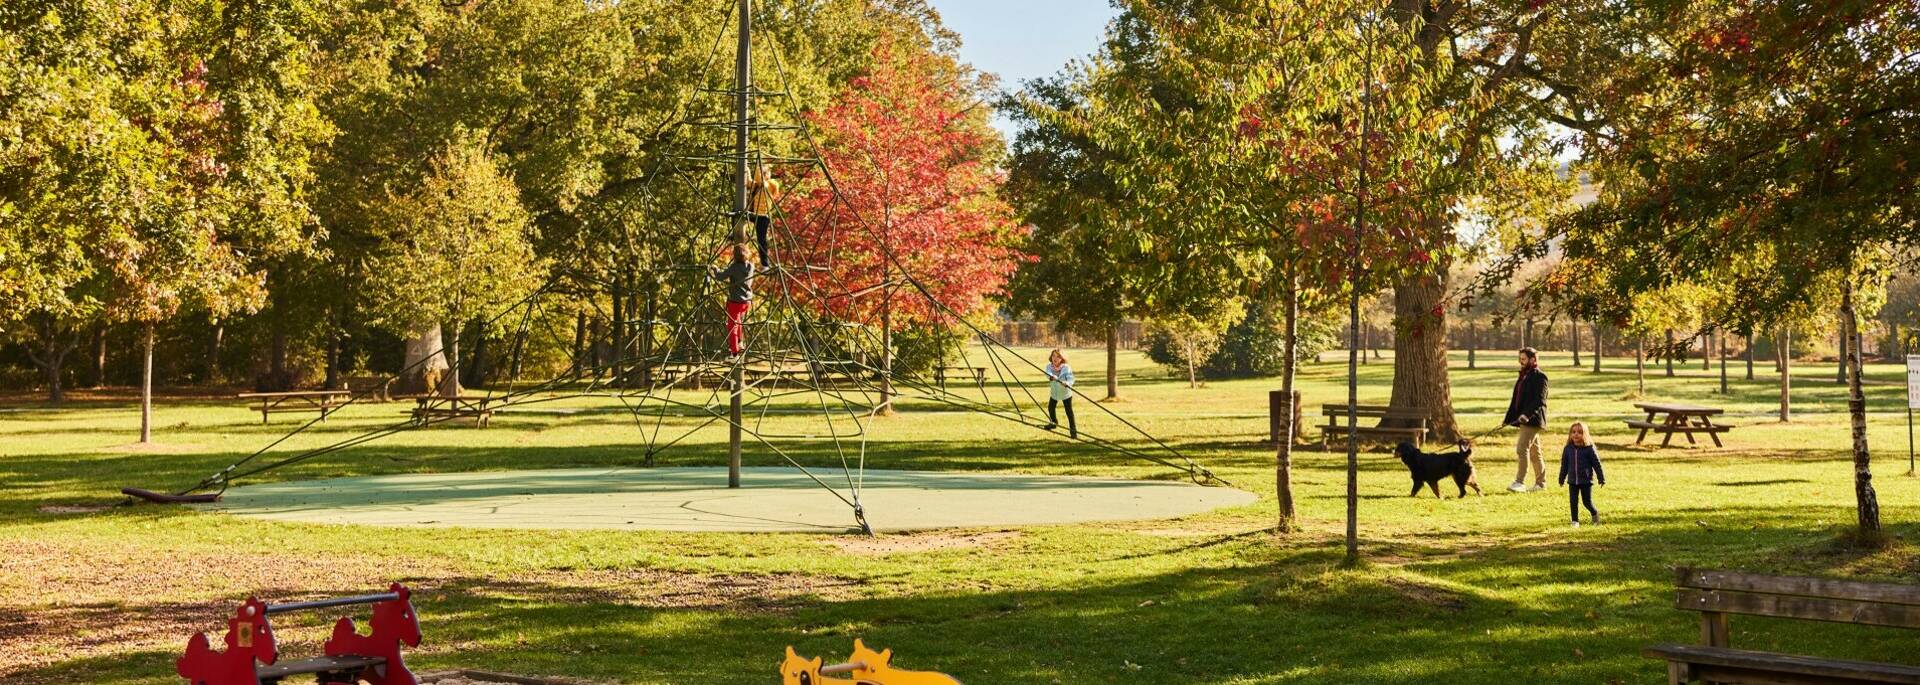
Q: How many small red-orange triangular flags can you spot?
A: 0